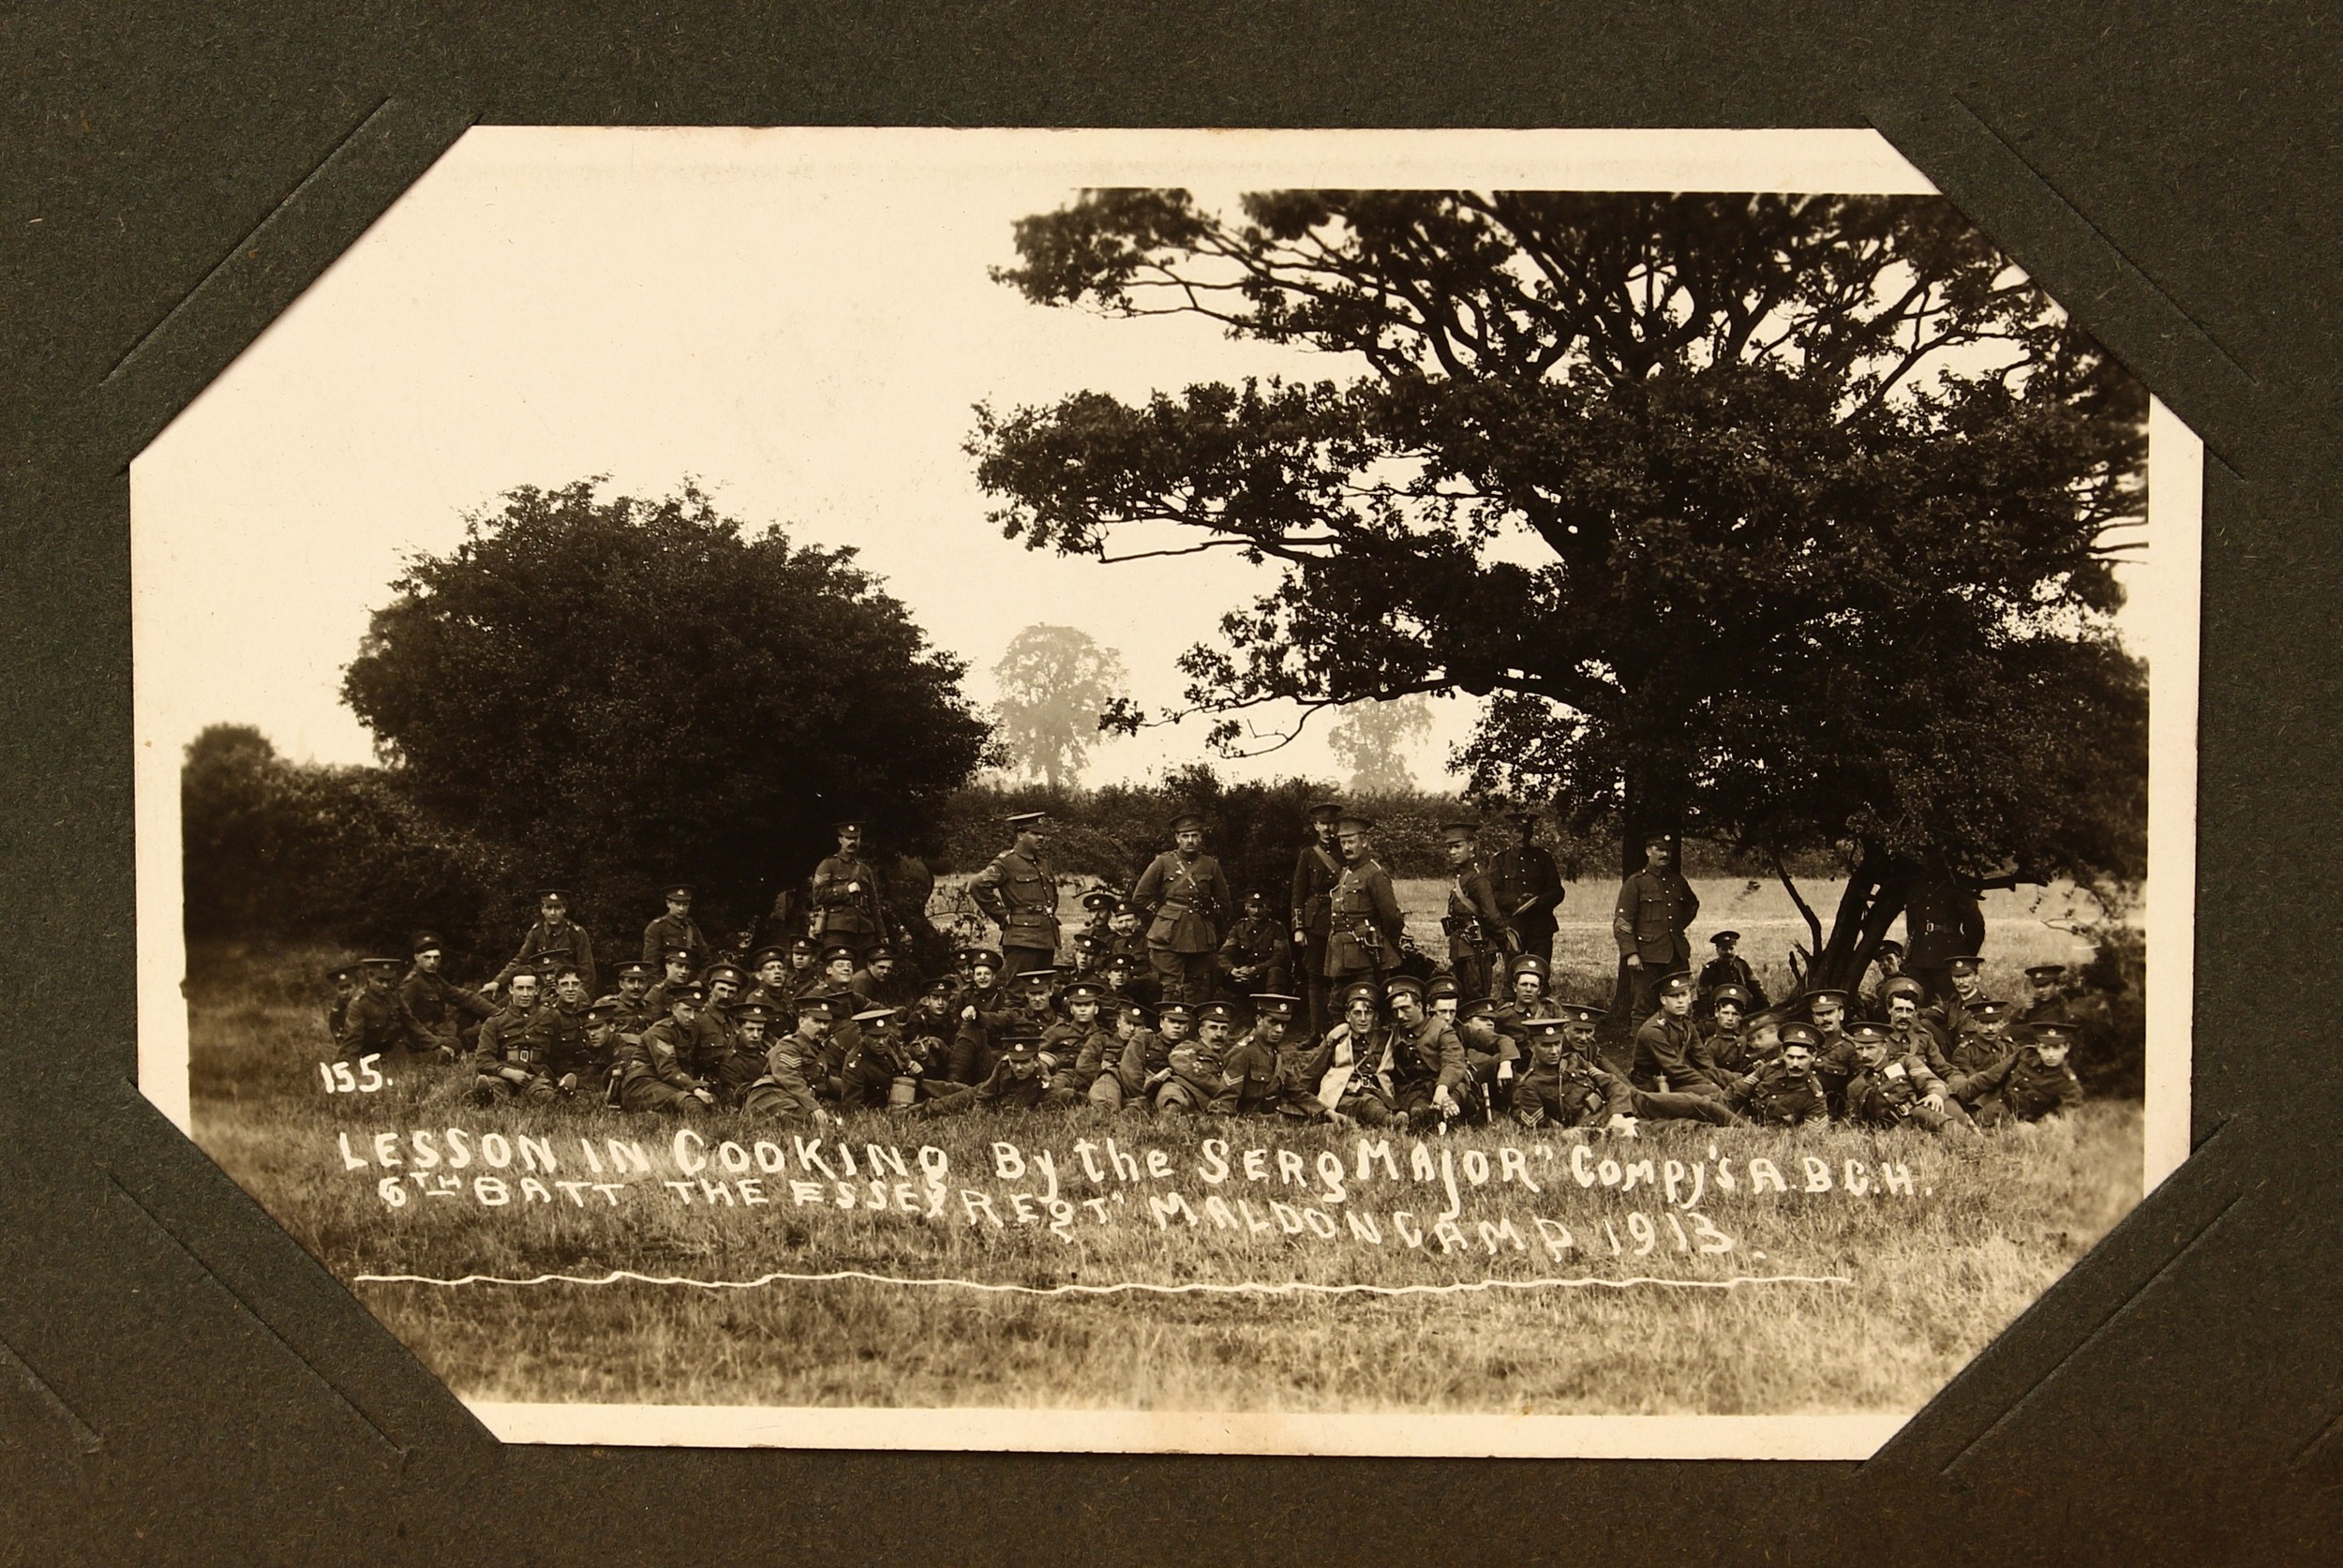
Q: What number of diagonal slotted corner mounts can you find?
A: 4